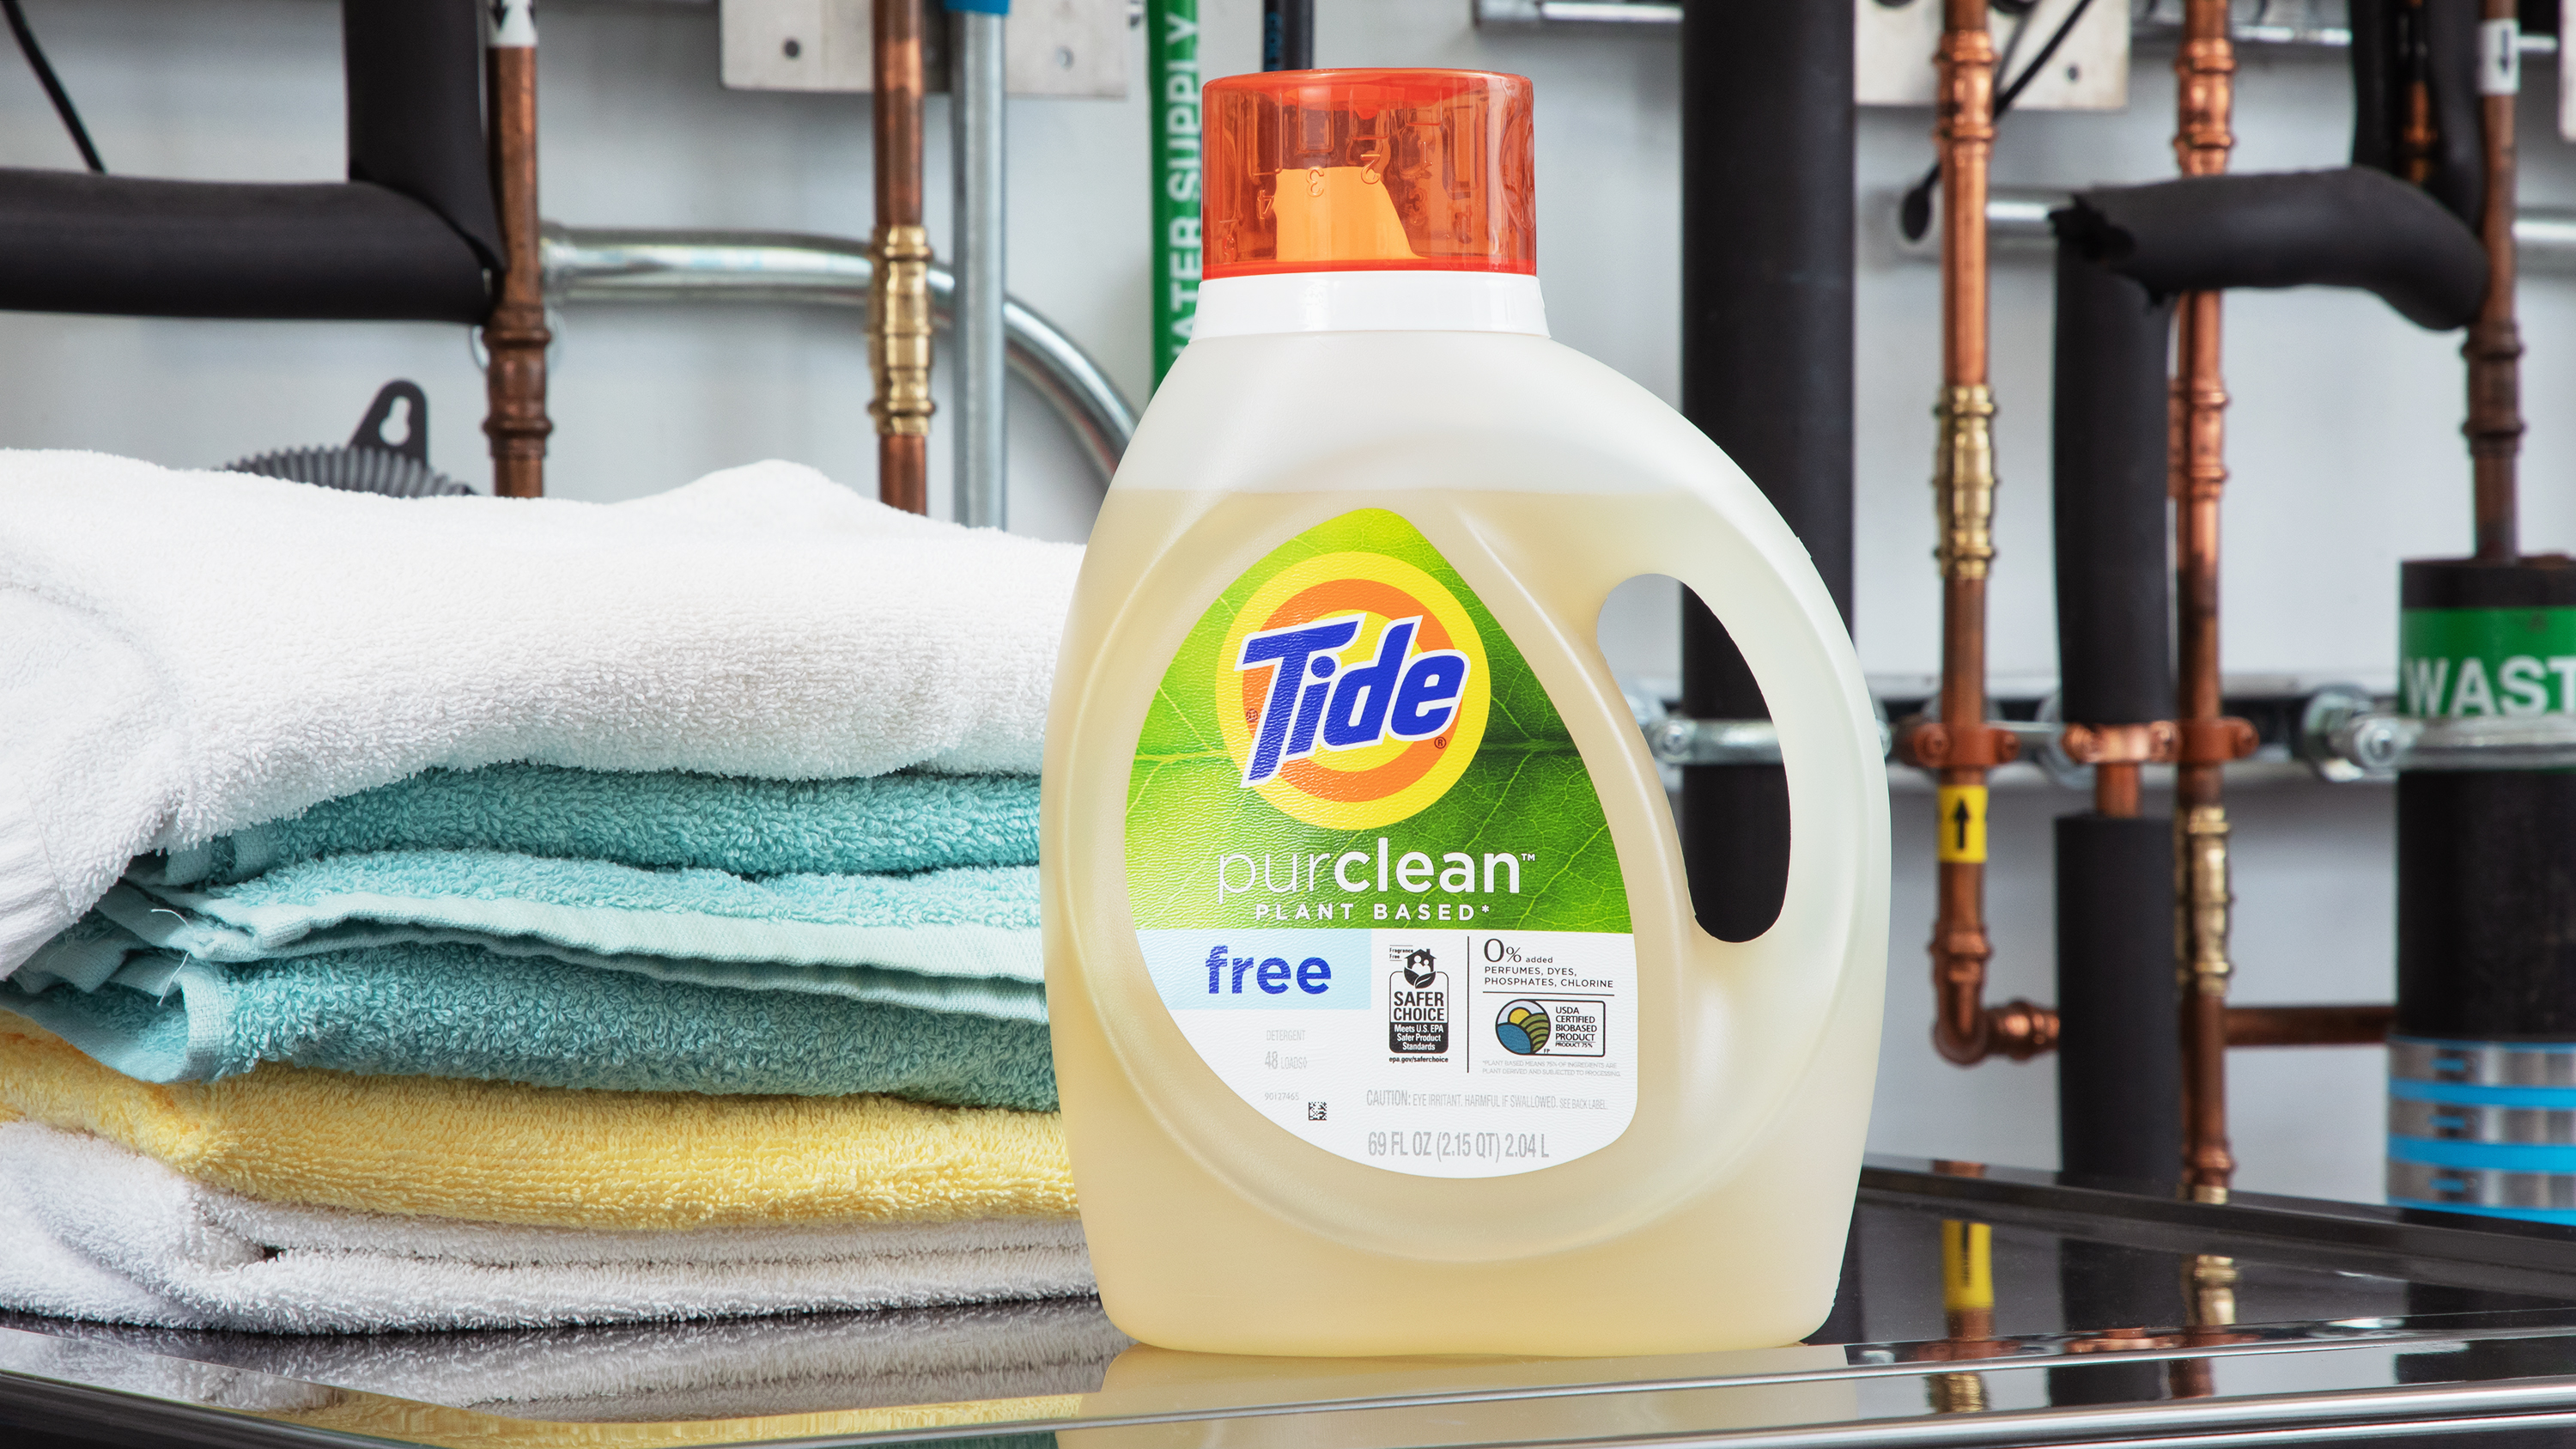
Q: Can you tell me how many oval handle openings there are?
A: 1